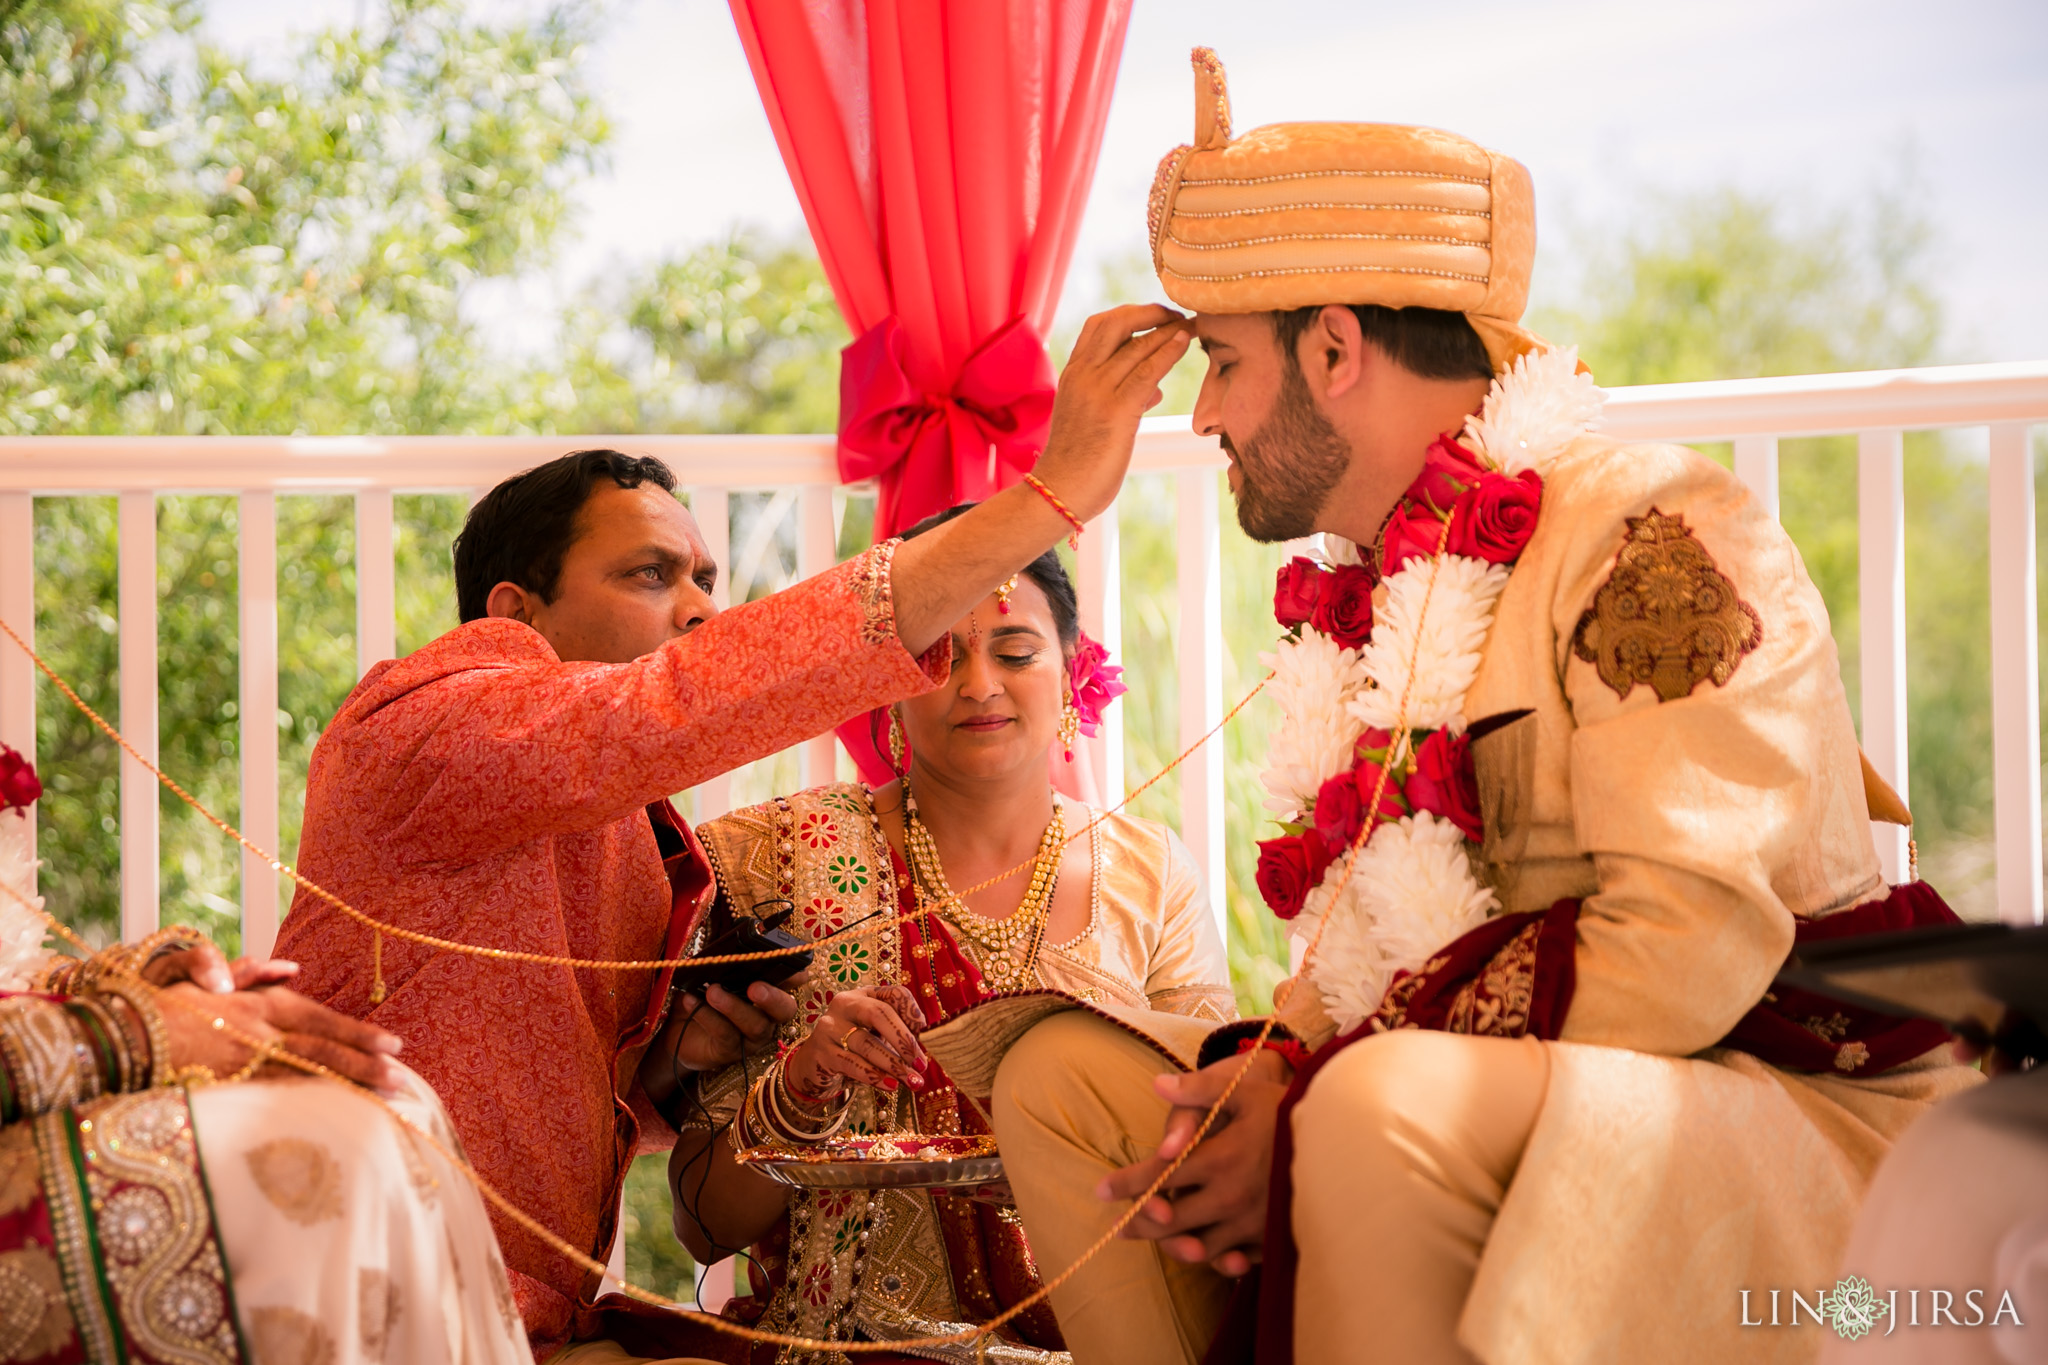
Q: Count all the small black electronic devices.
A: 1